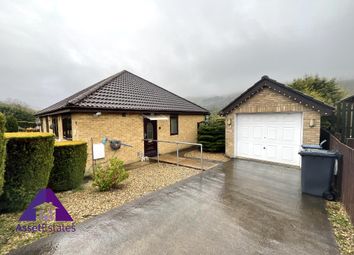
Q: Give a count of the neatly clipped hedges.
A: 3